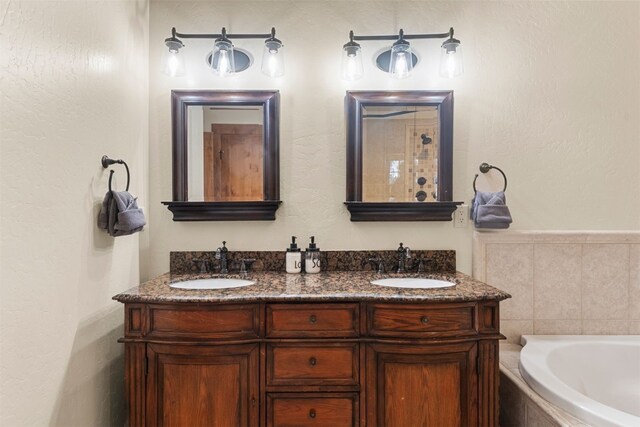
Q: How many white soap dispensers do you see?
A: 2